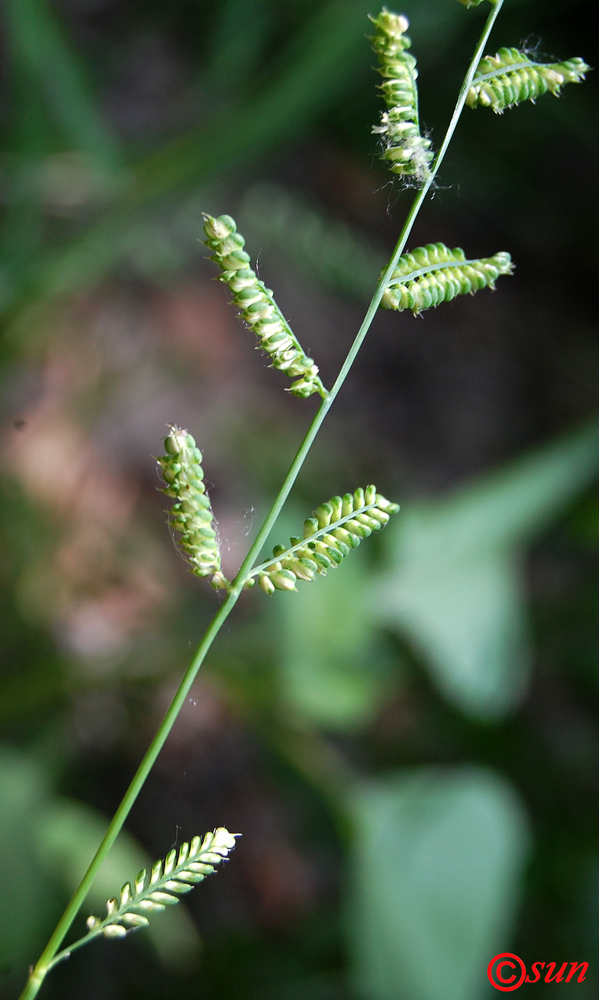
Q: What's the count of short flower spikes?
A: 7